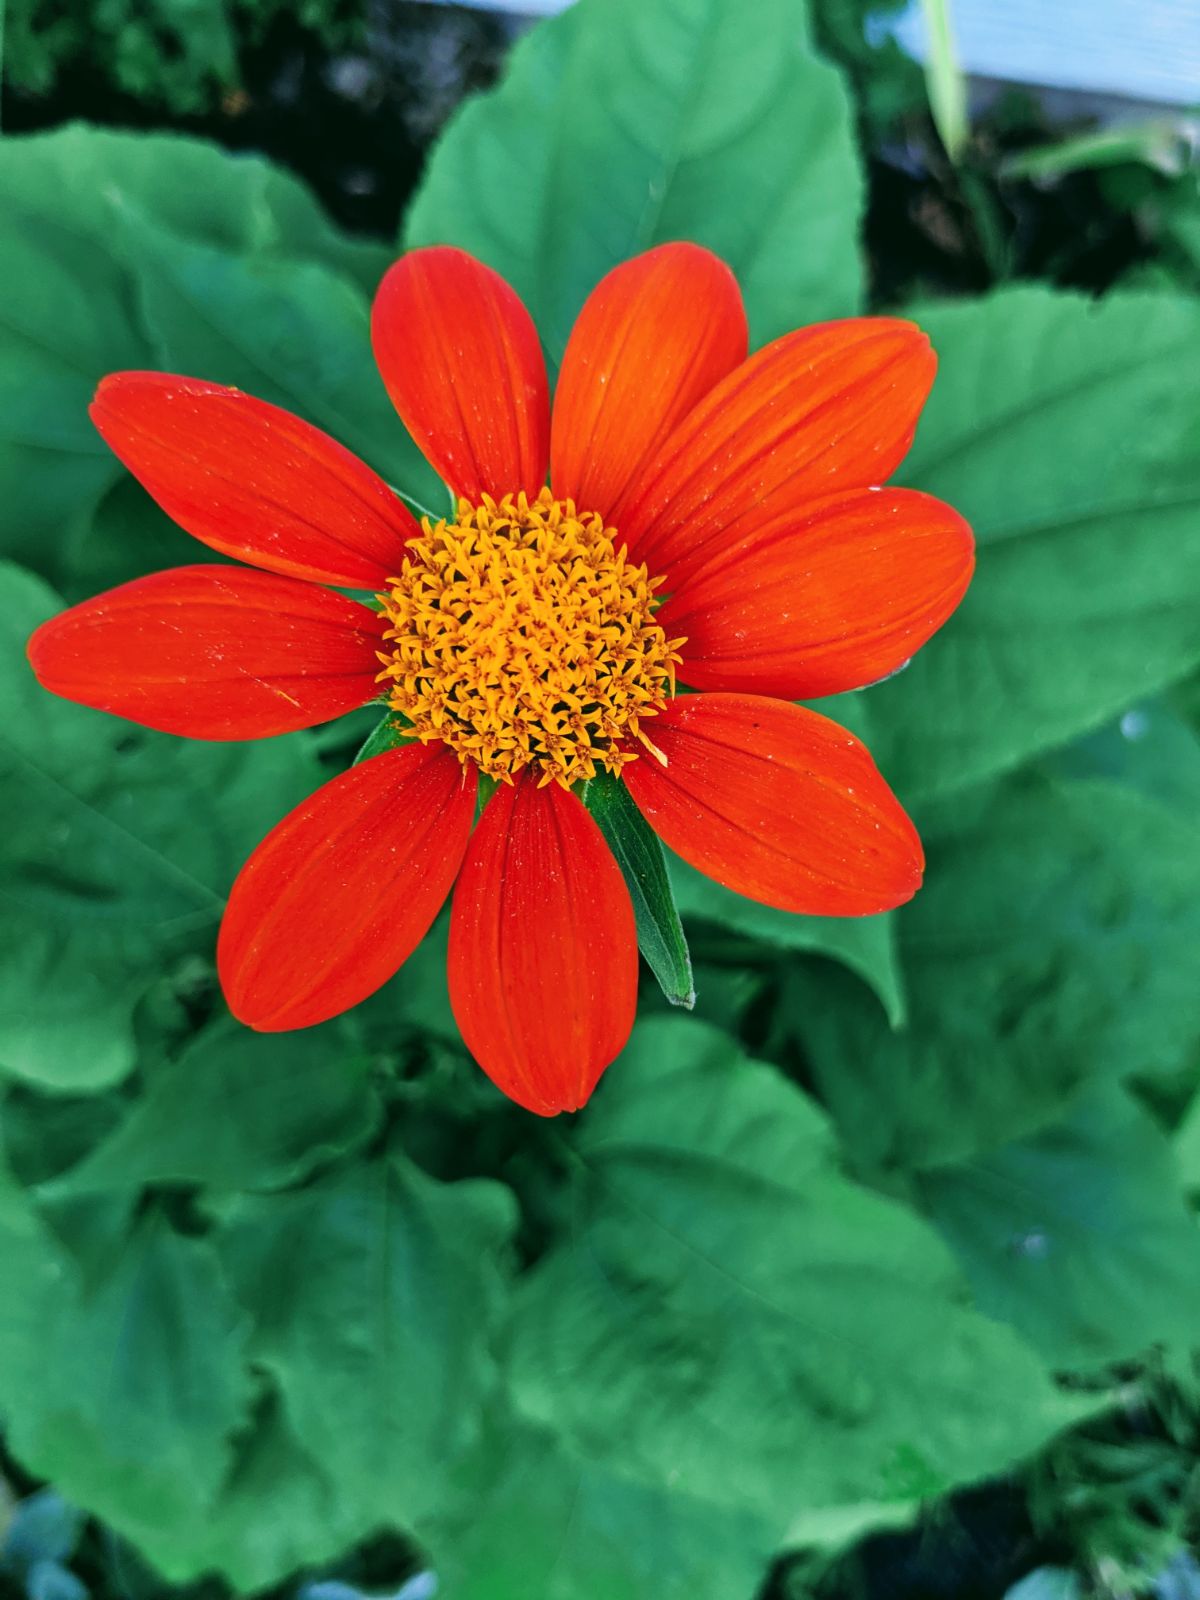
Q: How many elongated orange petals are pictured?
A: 9